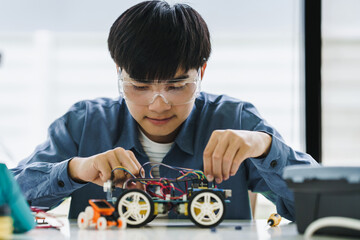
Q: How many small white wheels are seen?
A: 4